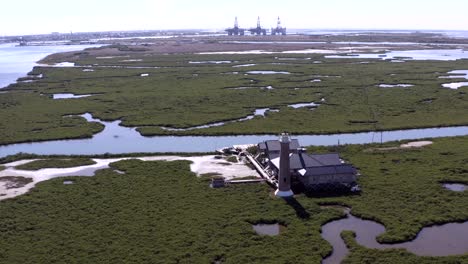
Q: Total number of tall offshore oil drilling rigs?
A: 3